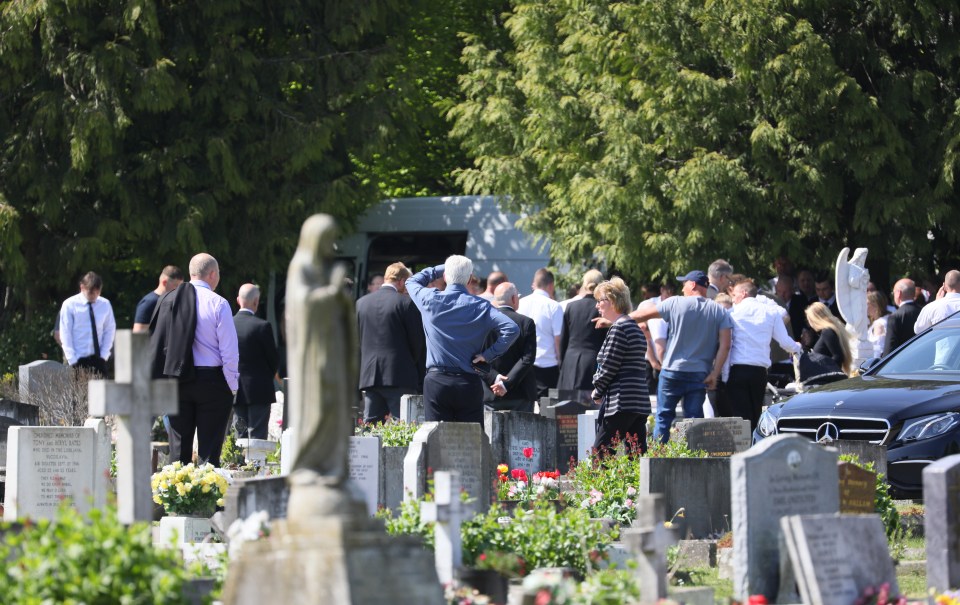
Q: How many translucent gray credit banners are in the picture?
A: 0